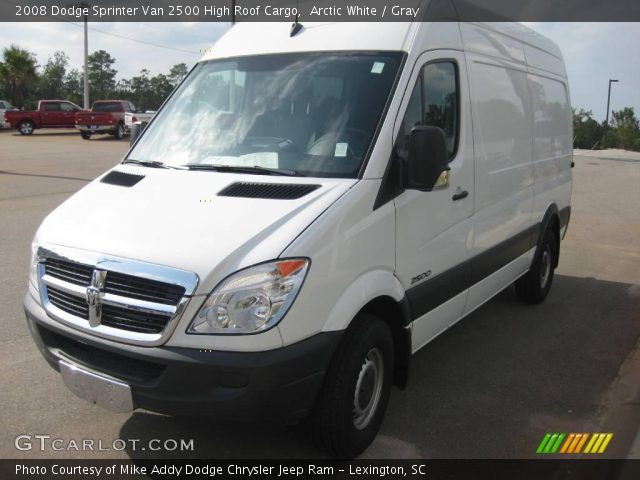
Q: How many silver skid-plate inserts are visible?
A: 1